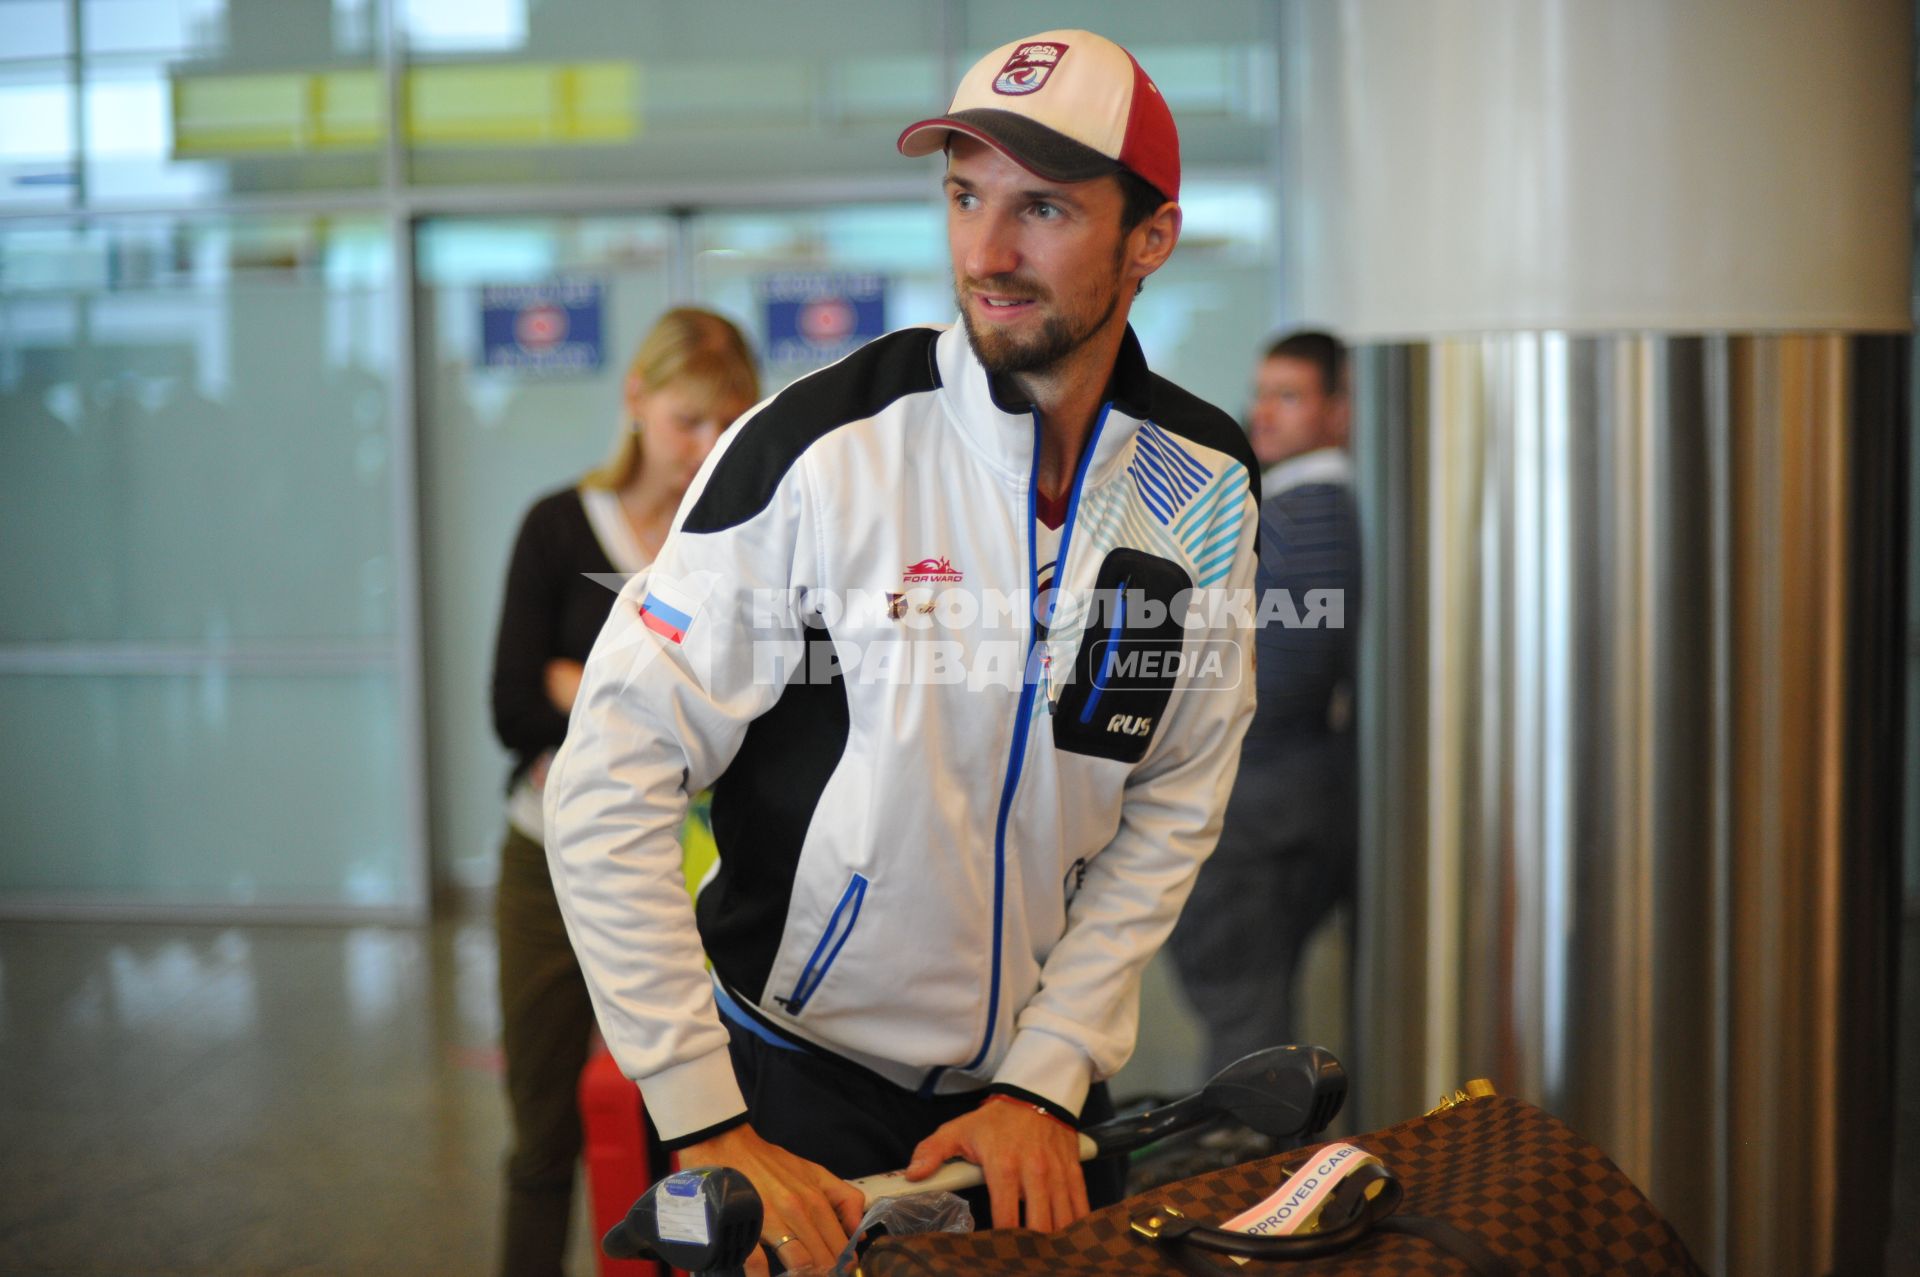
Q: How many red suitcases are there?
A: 1